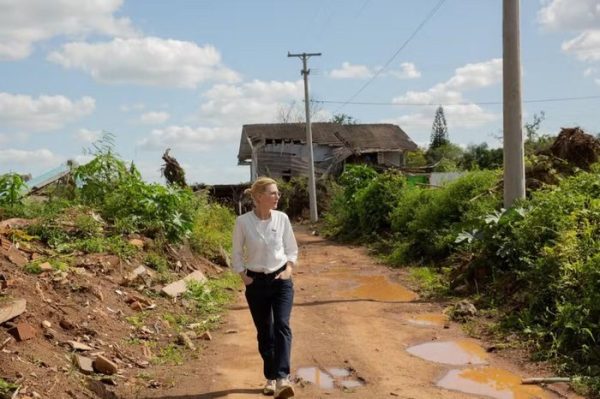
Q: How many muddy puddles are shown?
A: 5